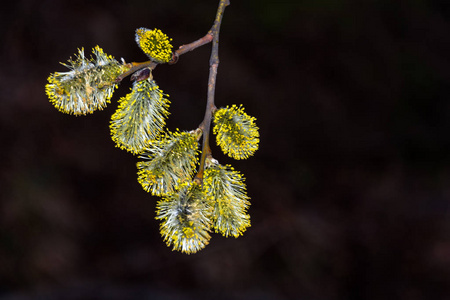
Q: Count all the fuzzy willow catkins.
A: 7